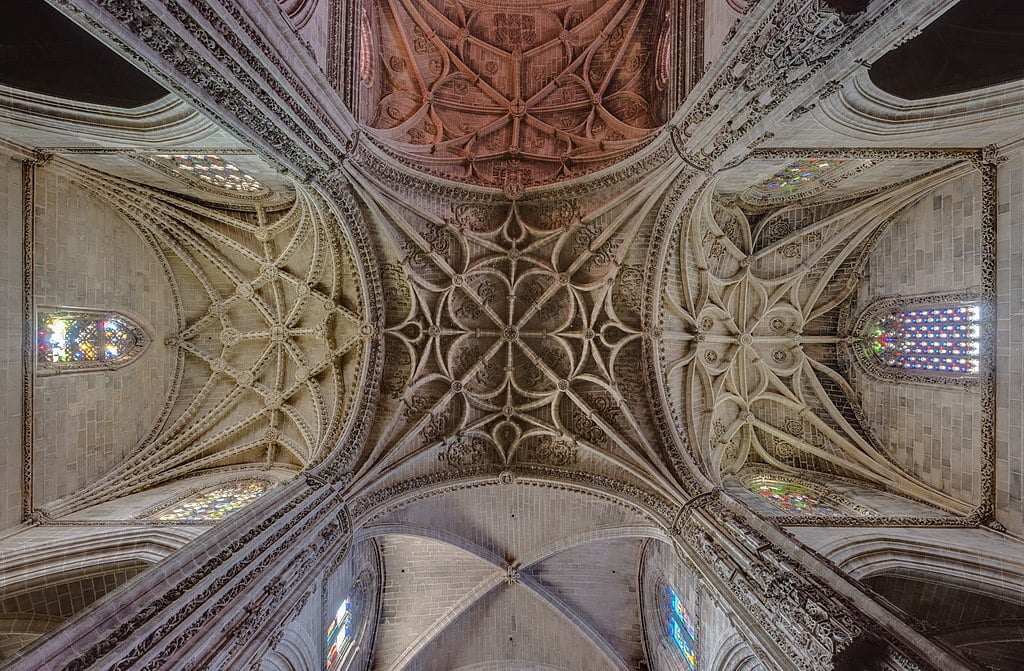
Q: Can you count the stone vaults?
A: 5